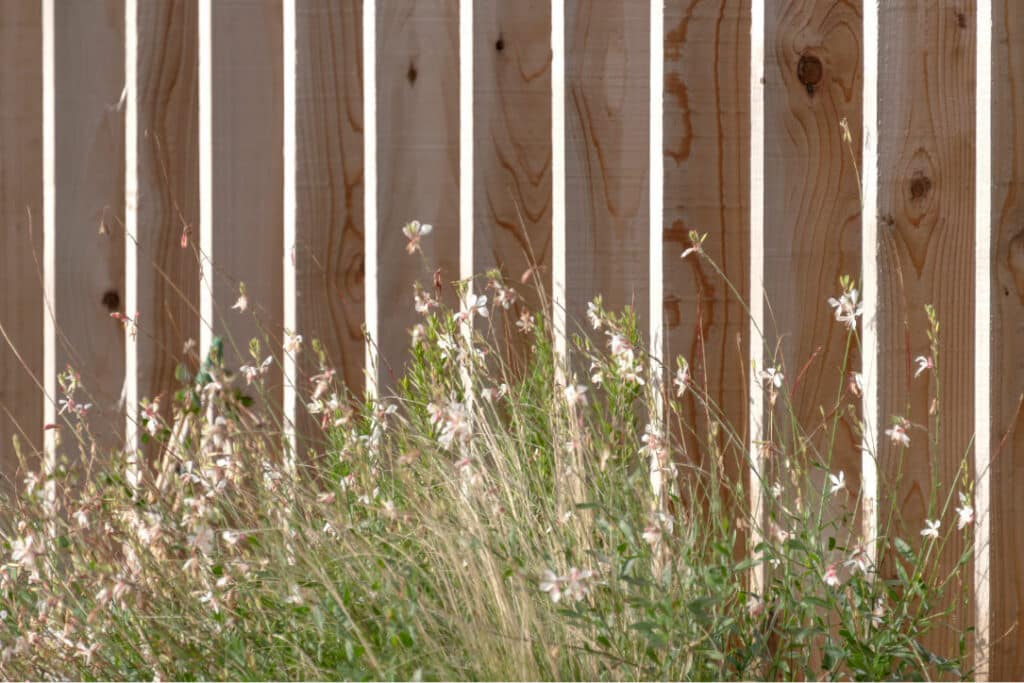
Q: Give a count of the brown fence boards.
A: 12